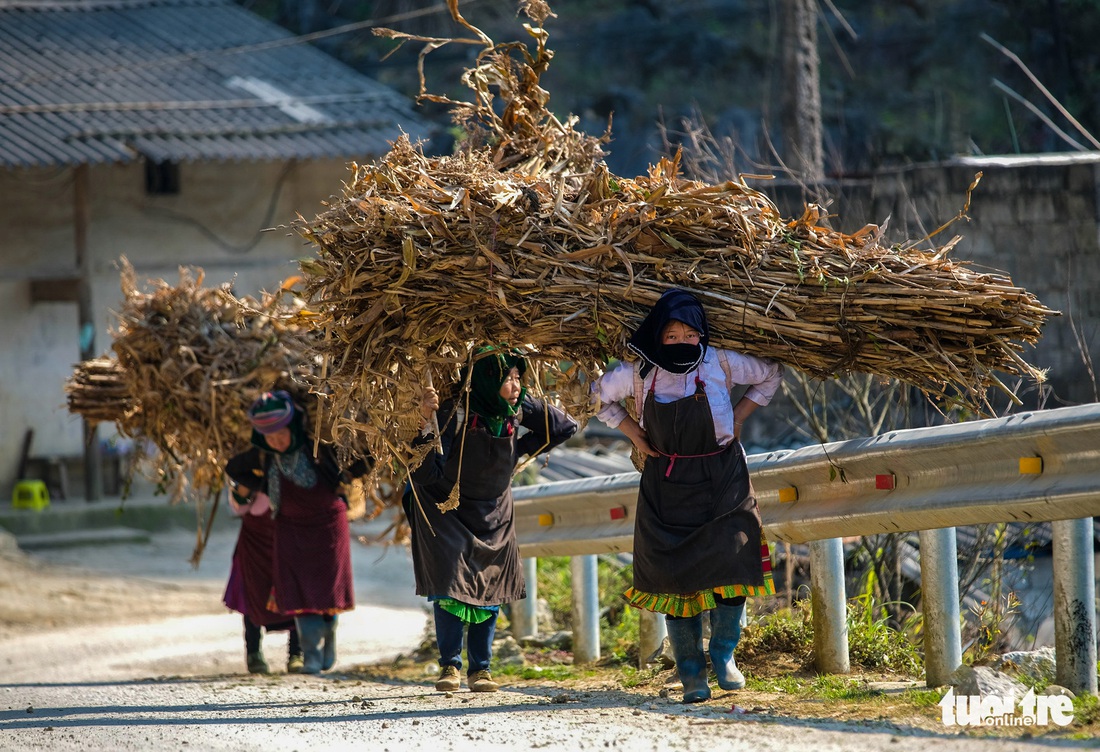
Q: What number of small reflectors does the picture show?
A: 5